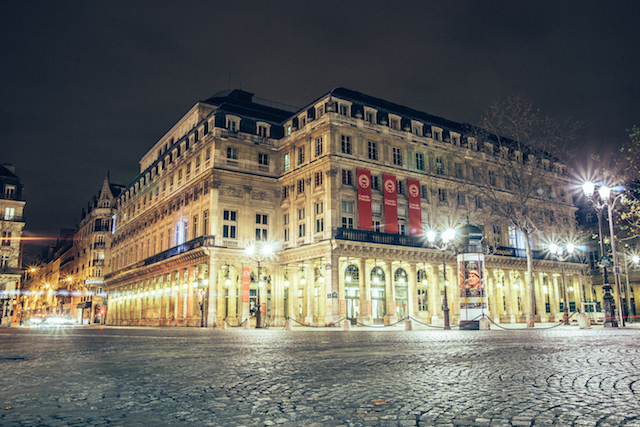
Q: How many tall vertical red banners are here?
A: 3